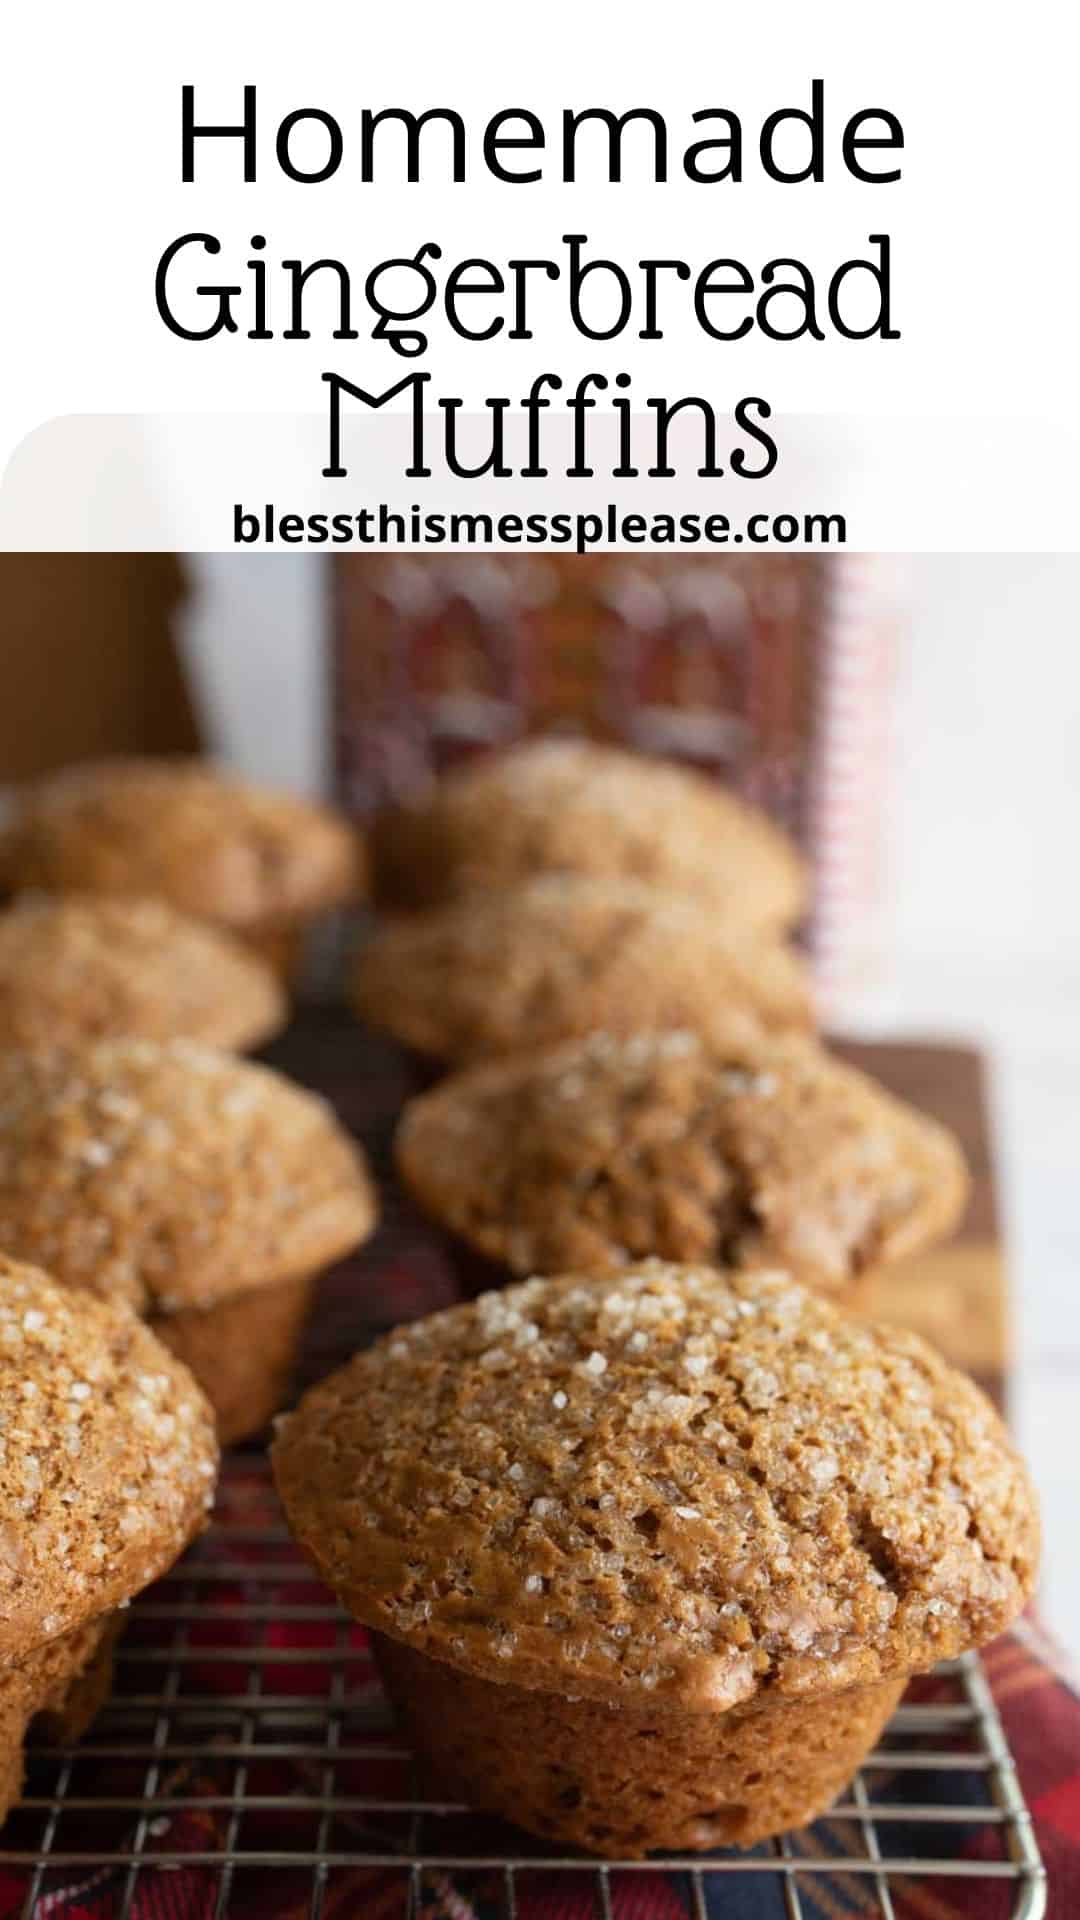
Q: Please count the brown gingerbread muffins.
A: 8